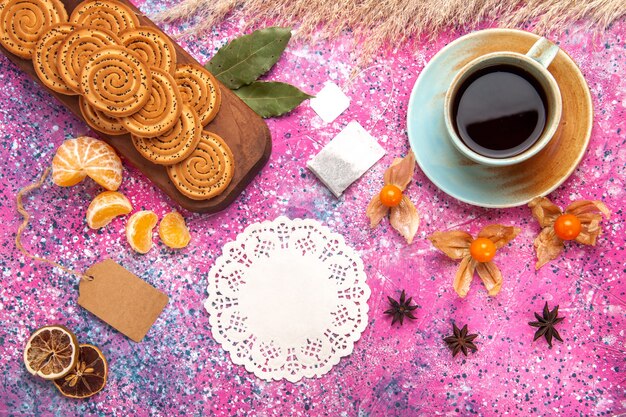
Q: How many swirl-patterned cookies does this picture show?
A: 11